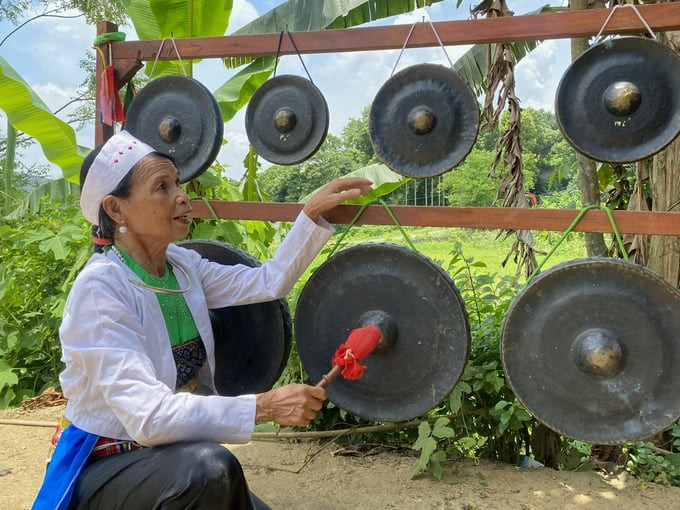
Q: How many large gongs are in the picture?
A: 3